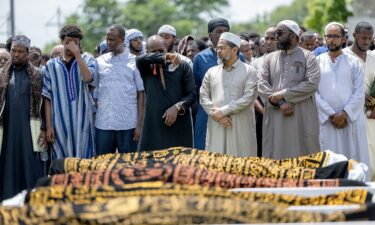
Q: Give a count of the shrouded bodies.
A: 5